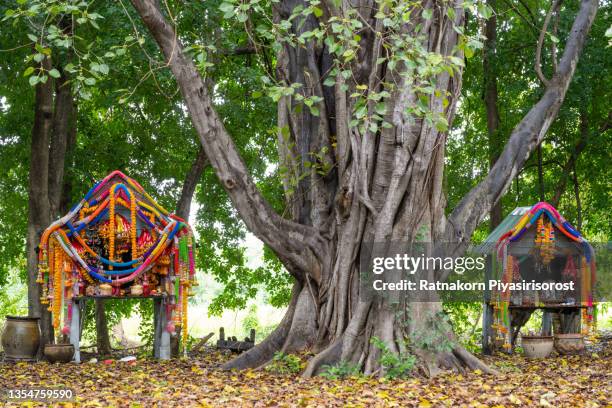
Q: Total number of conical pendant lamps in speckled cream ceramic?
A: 0